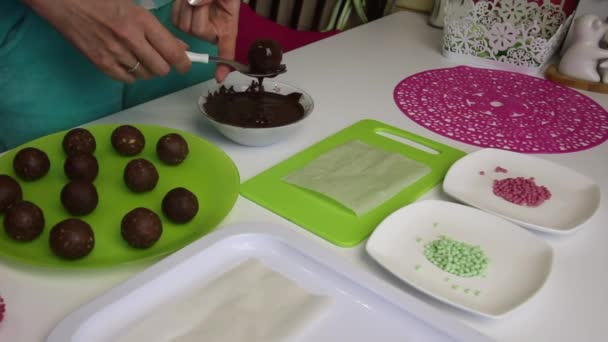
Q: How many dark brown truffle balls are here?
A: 13